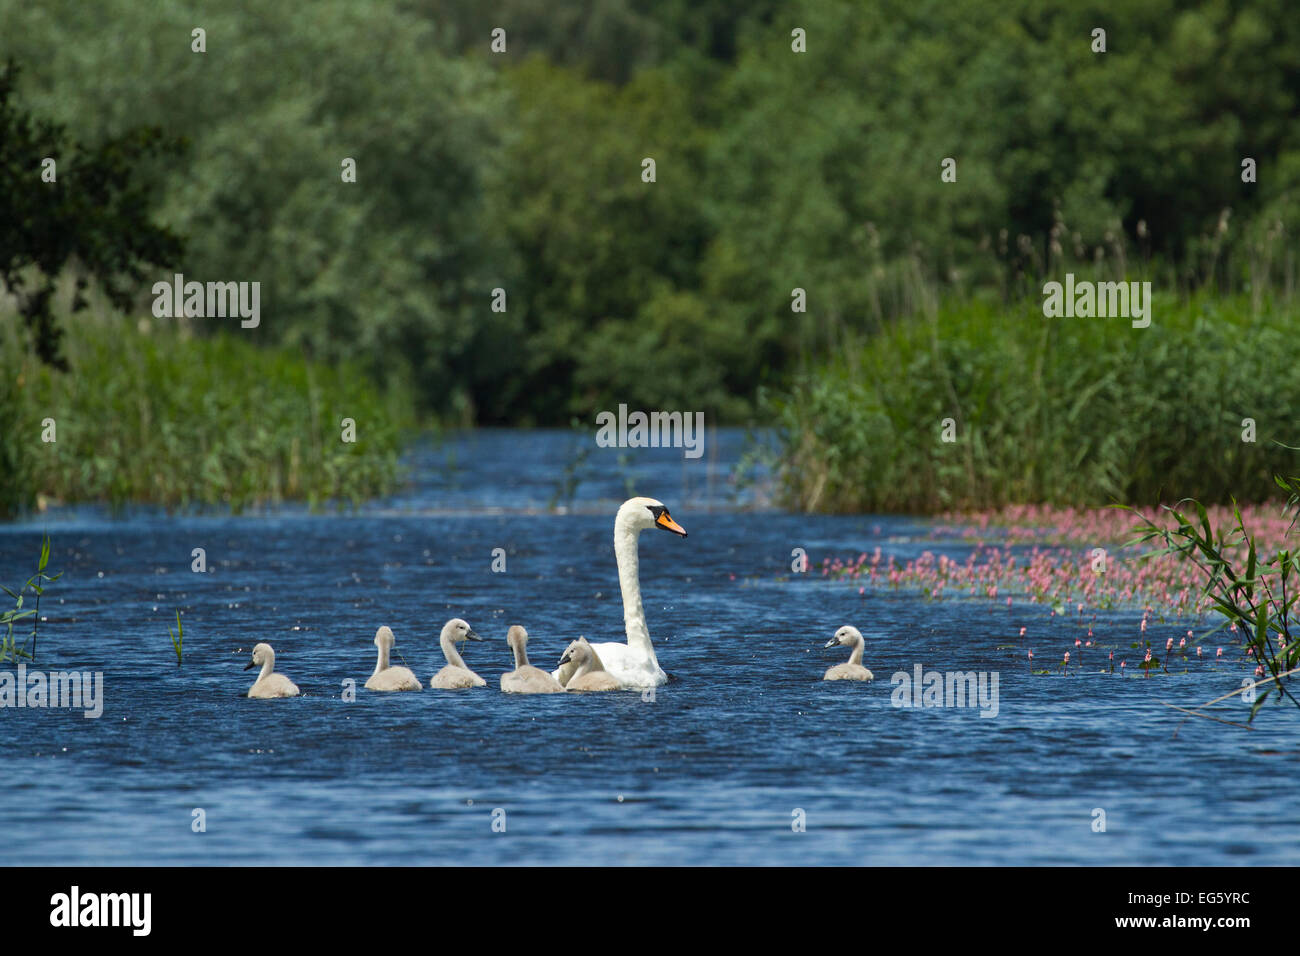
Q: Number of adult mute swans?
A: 1